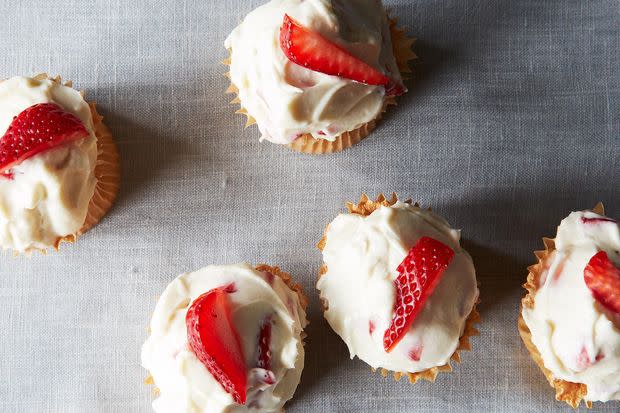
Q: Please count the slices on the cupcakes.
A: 5